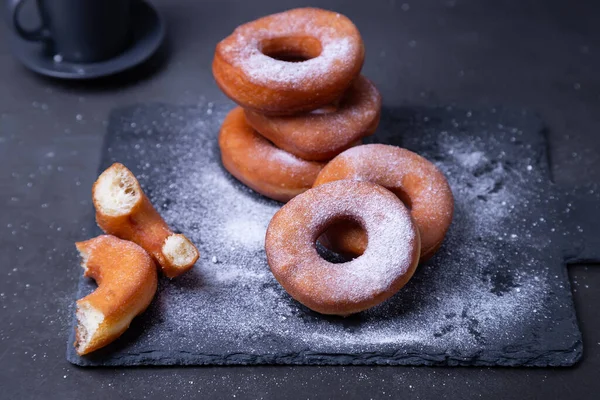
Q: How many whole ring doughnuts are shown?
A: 5